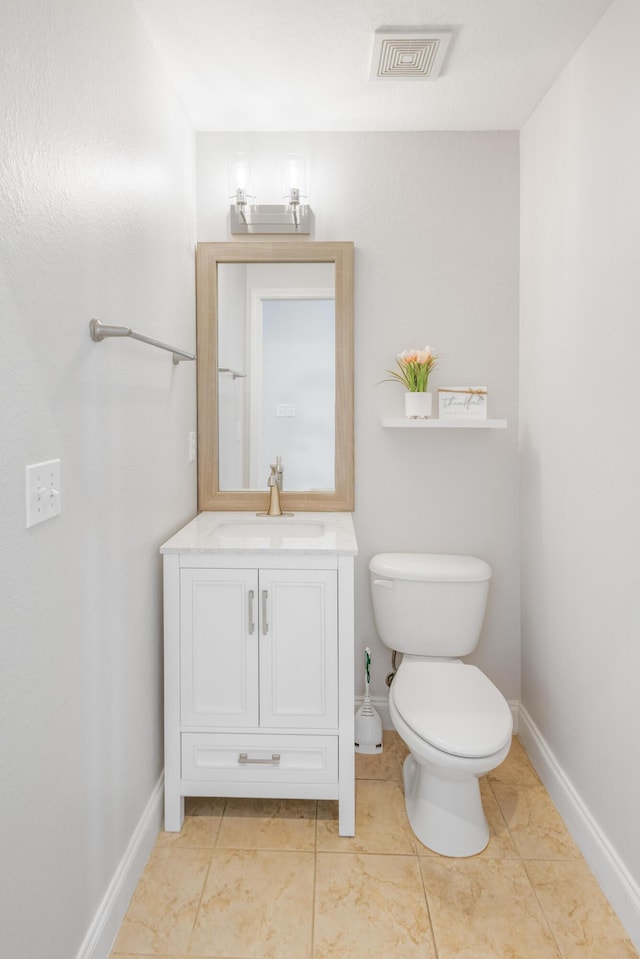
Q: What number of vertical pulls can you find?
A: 2